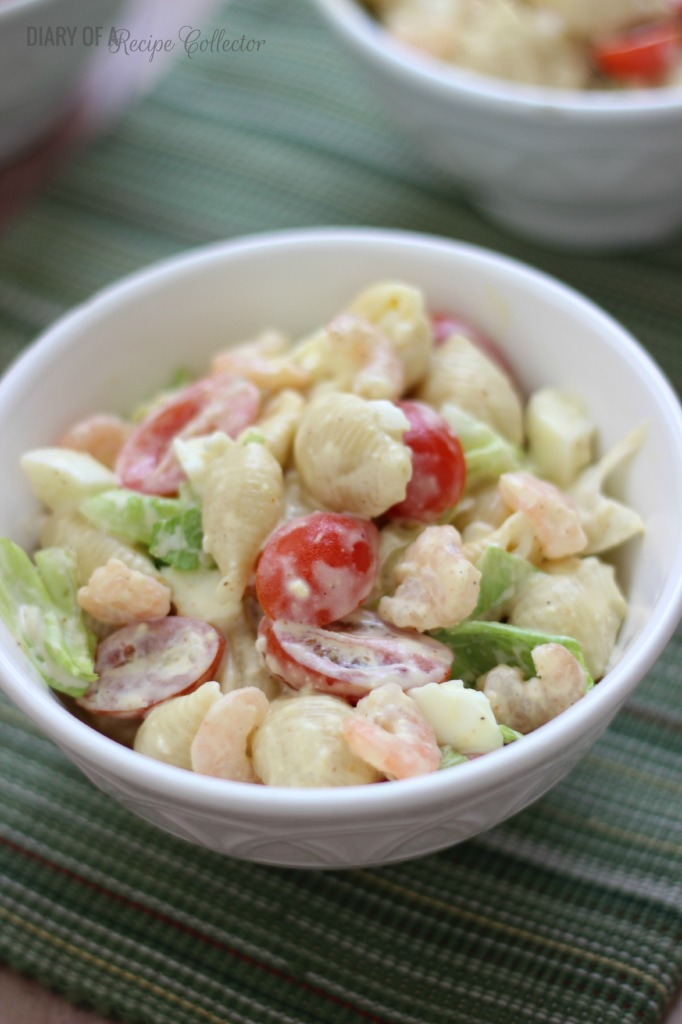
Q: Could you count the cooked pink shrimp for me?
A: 9